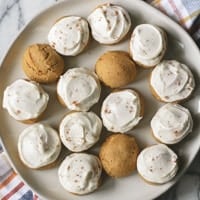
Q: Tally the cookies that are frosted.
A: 12